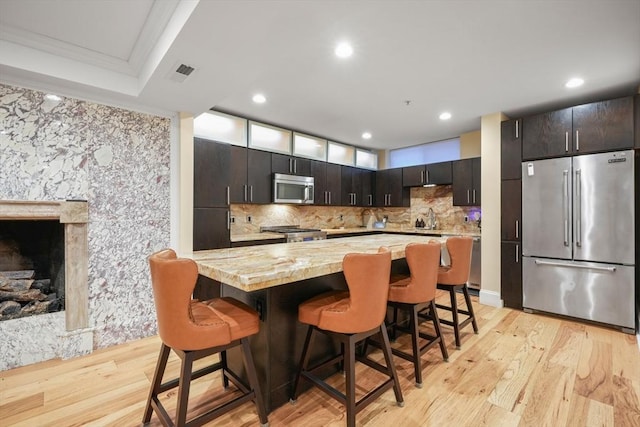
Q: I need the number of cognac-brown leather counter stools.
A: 4